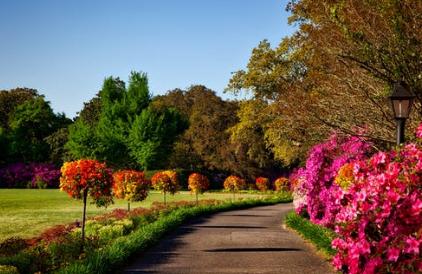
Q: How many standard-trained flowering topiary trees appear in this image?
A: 7